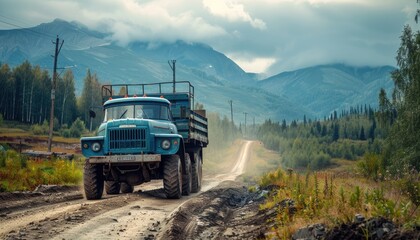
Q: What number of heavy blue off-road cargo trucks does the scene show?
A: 1